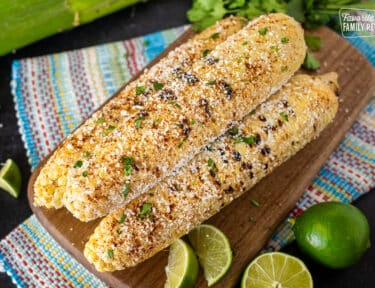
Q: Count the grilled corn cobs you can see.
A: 3